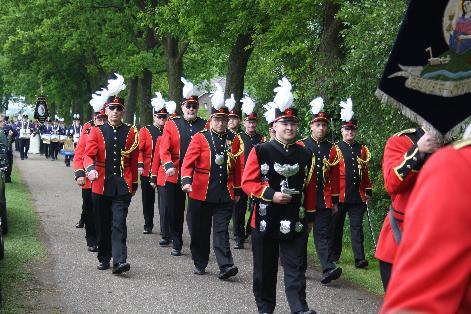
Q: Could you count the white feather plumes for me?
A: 12